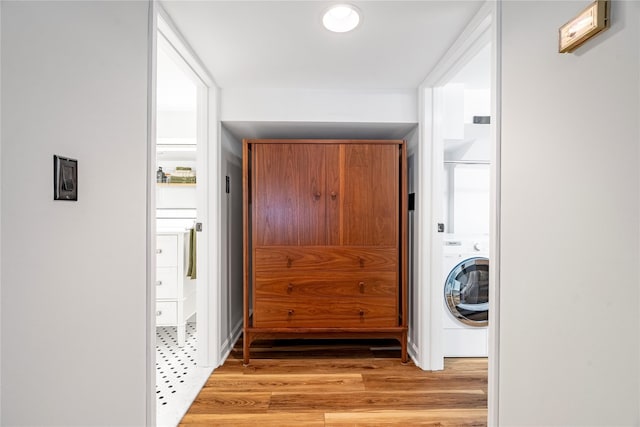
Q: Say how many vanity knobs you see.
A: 3